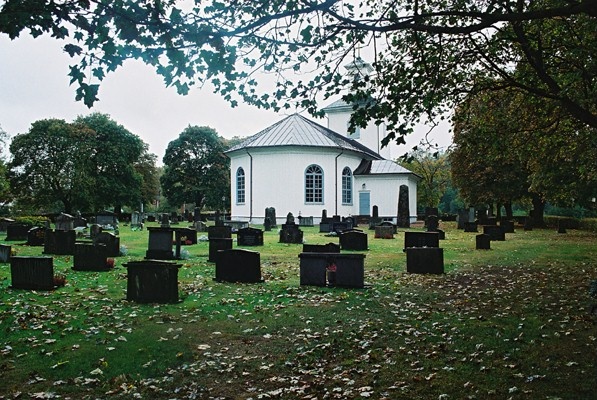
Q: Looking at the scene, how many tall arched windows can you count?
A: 3